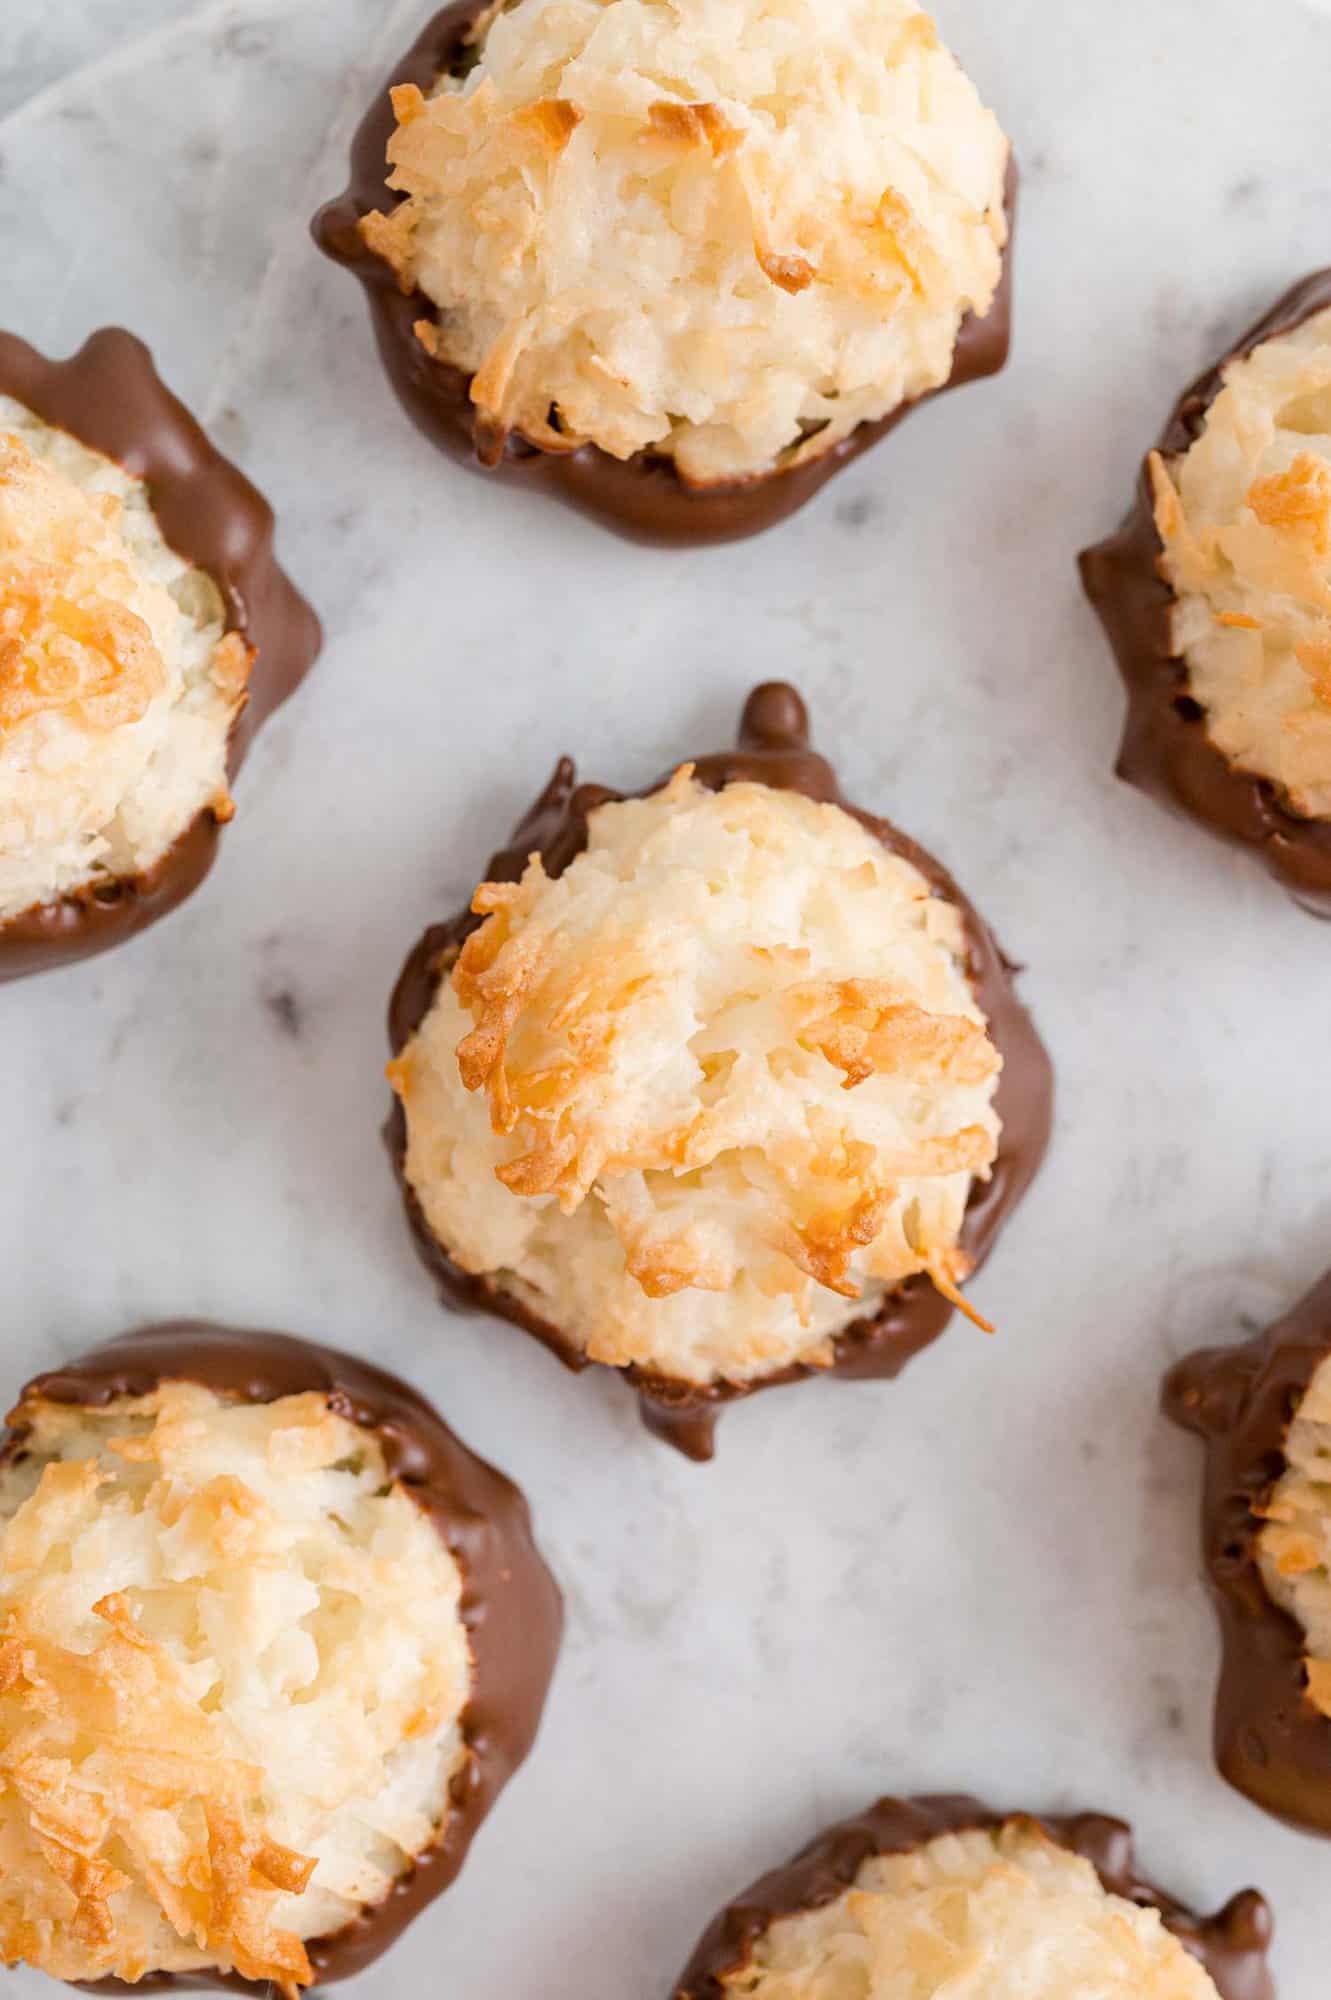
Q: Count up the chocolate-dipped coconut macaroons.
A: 7